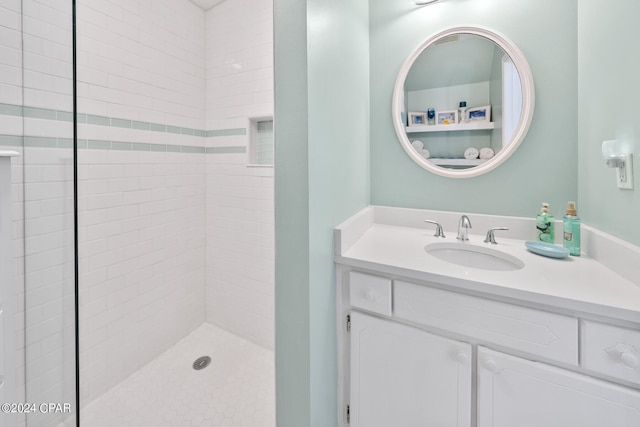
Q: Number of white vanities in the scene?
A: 1